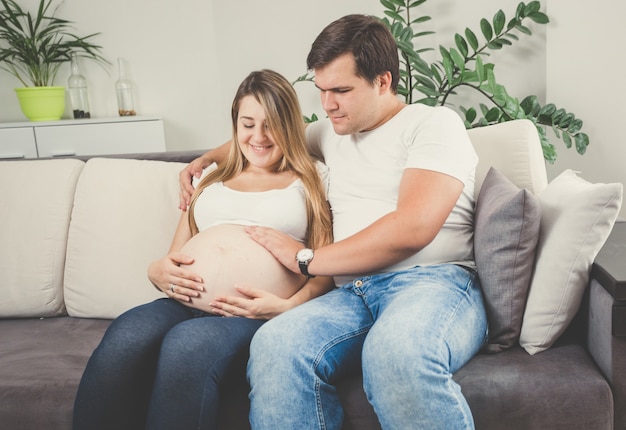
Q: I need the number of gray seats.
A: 1